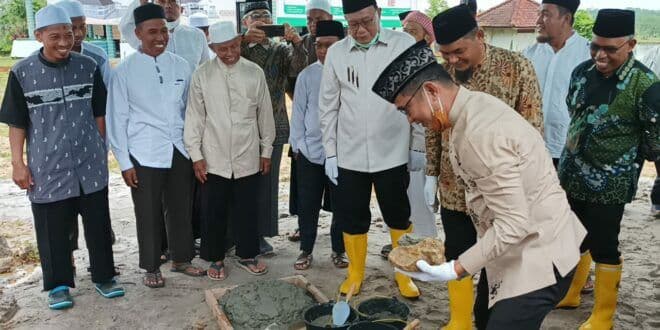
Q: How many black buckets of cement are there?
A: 3